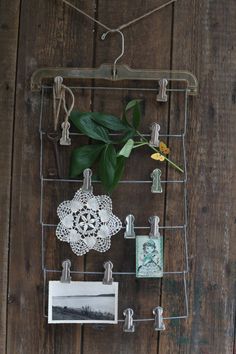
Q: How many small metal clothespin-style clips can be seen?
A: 12